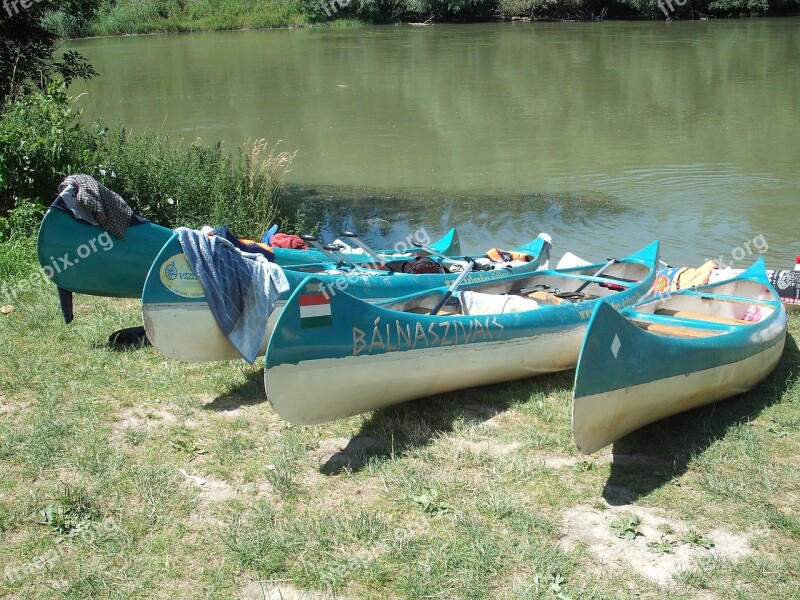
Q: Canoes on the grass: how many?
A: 4